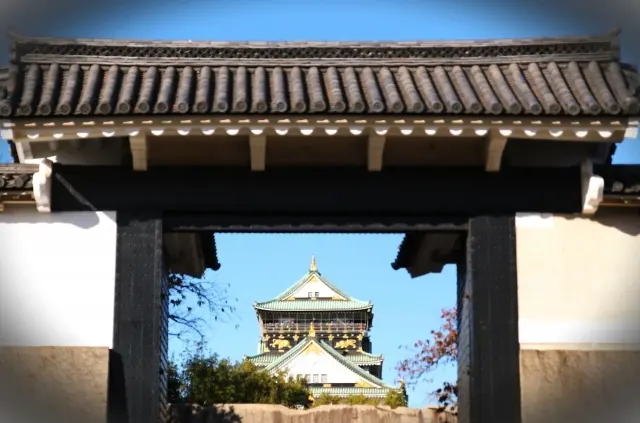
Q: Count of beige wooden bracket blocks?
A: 4